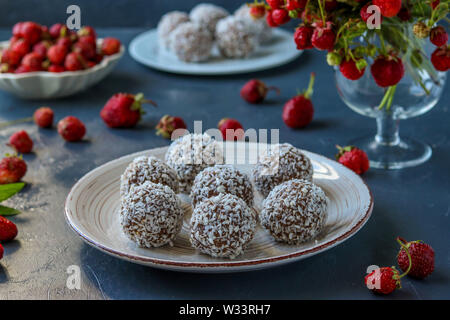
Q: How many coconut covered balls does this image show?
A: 12